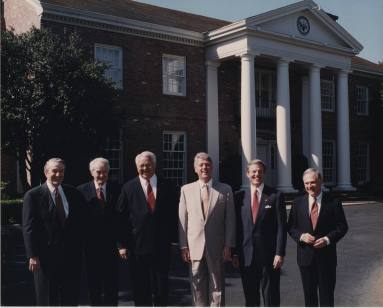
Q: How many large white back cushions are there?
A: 0